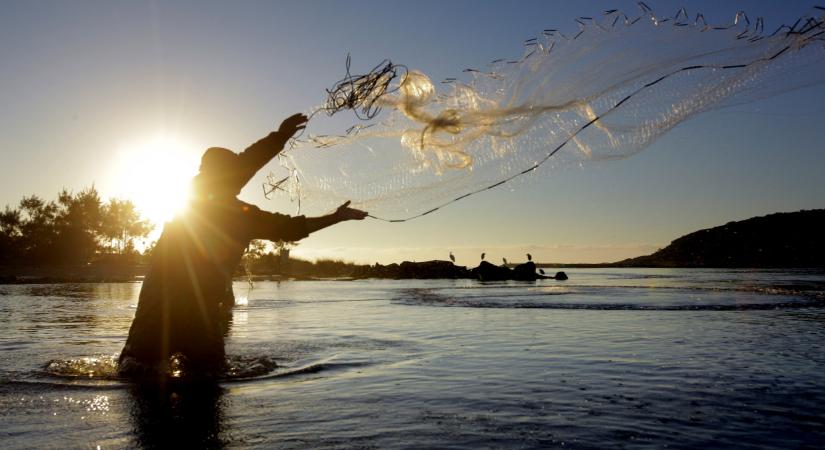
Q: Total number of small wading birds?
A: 5